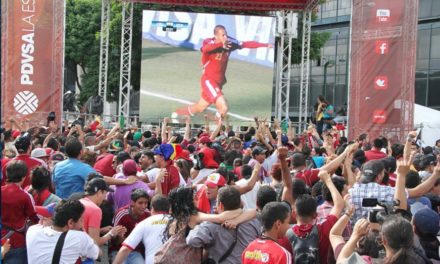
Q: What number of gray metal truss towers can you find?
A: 4